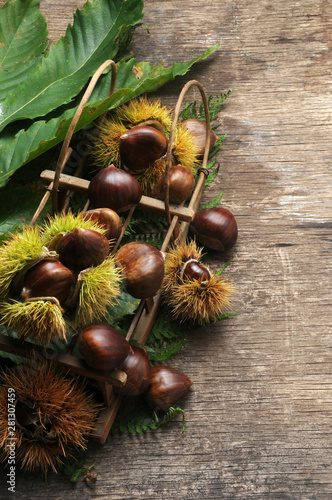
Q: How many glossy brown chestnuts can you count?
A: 13